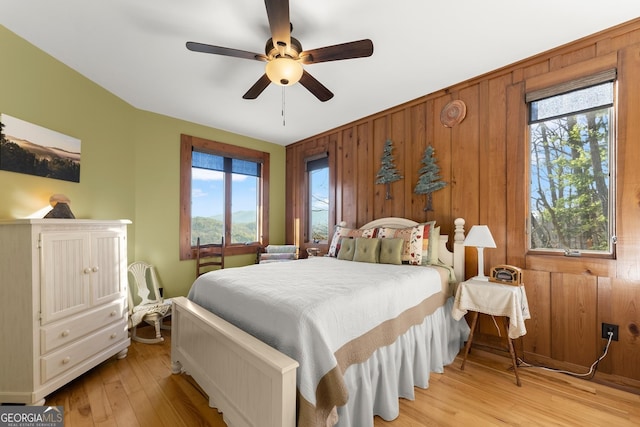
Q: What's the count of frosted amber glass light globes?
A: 1